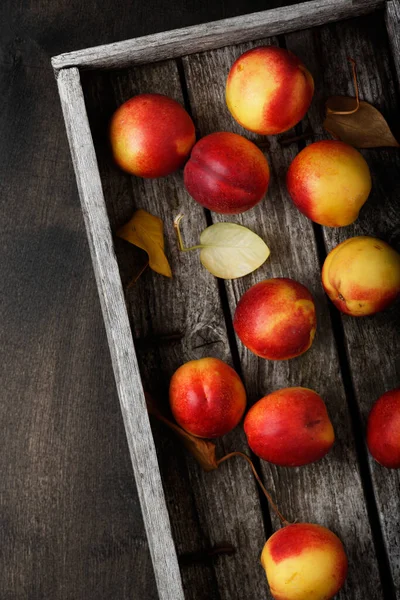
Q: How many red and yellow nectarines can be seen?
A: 10